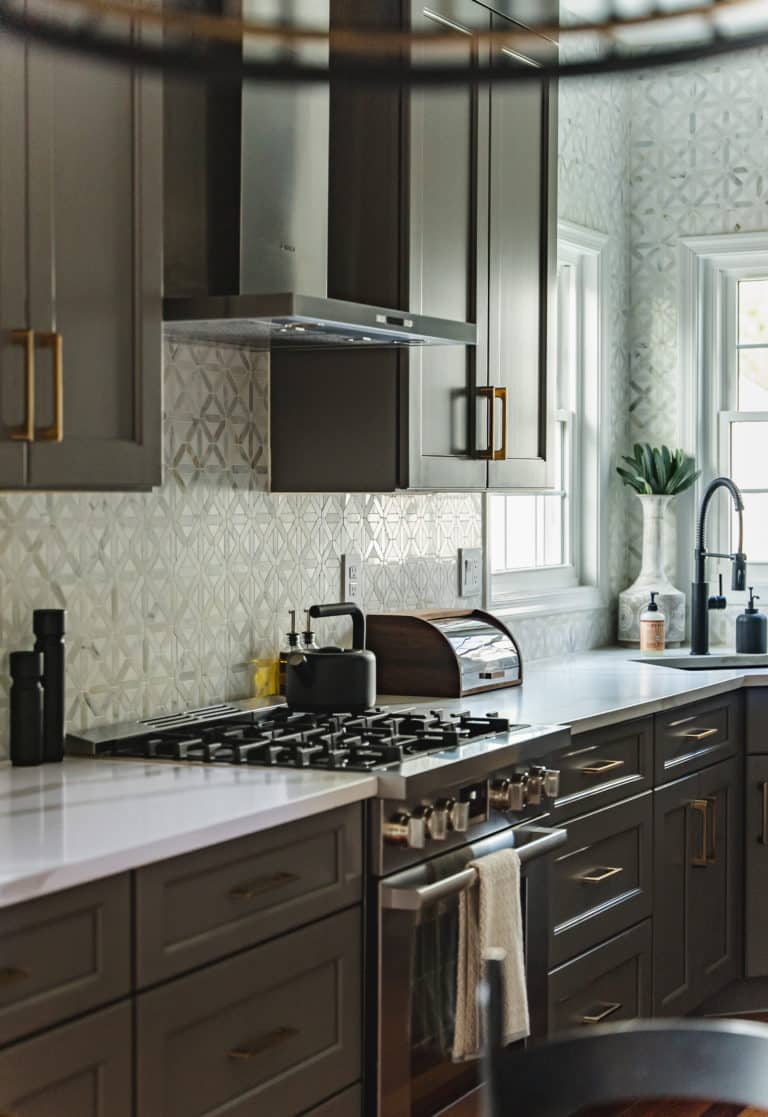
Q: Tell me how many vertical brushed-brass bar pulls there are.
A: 7